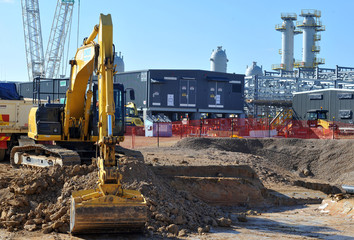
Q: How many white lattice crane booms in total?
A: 2